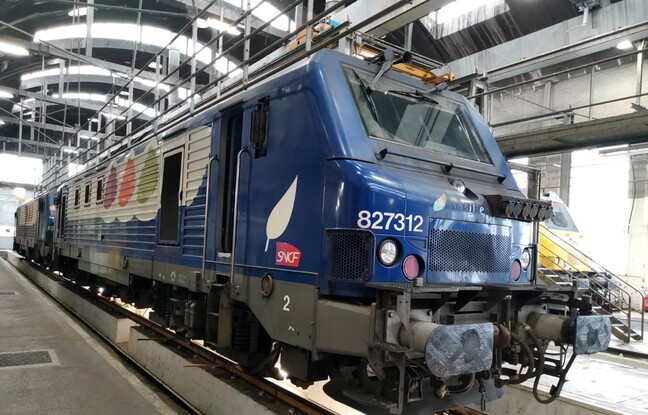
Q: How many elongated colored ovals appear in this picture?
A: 3